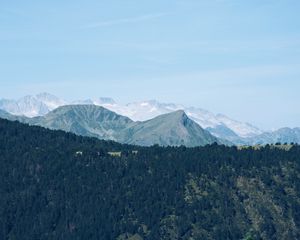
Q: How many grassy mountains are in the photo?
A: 2